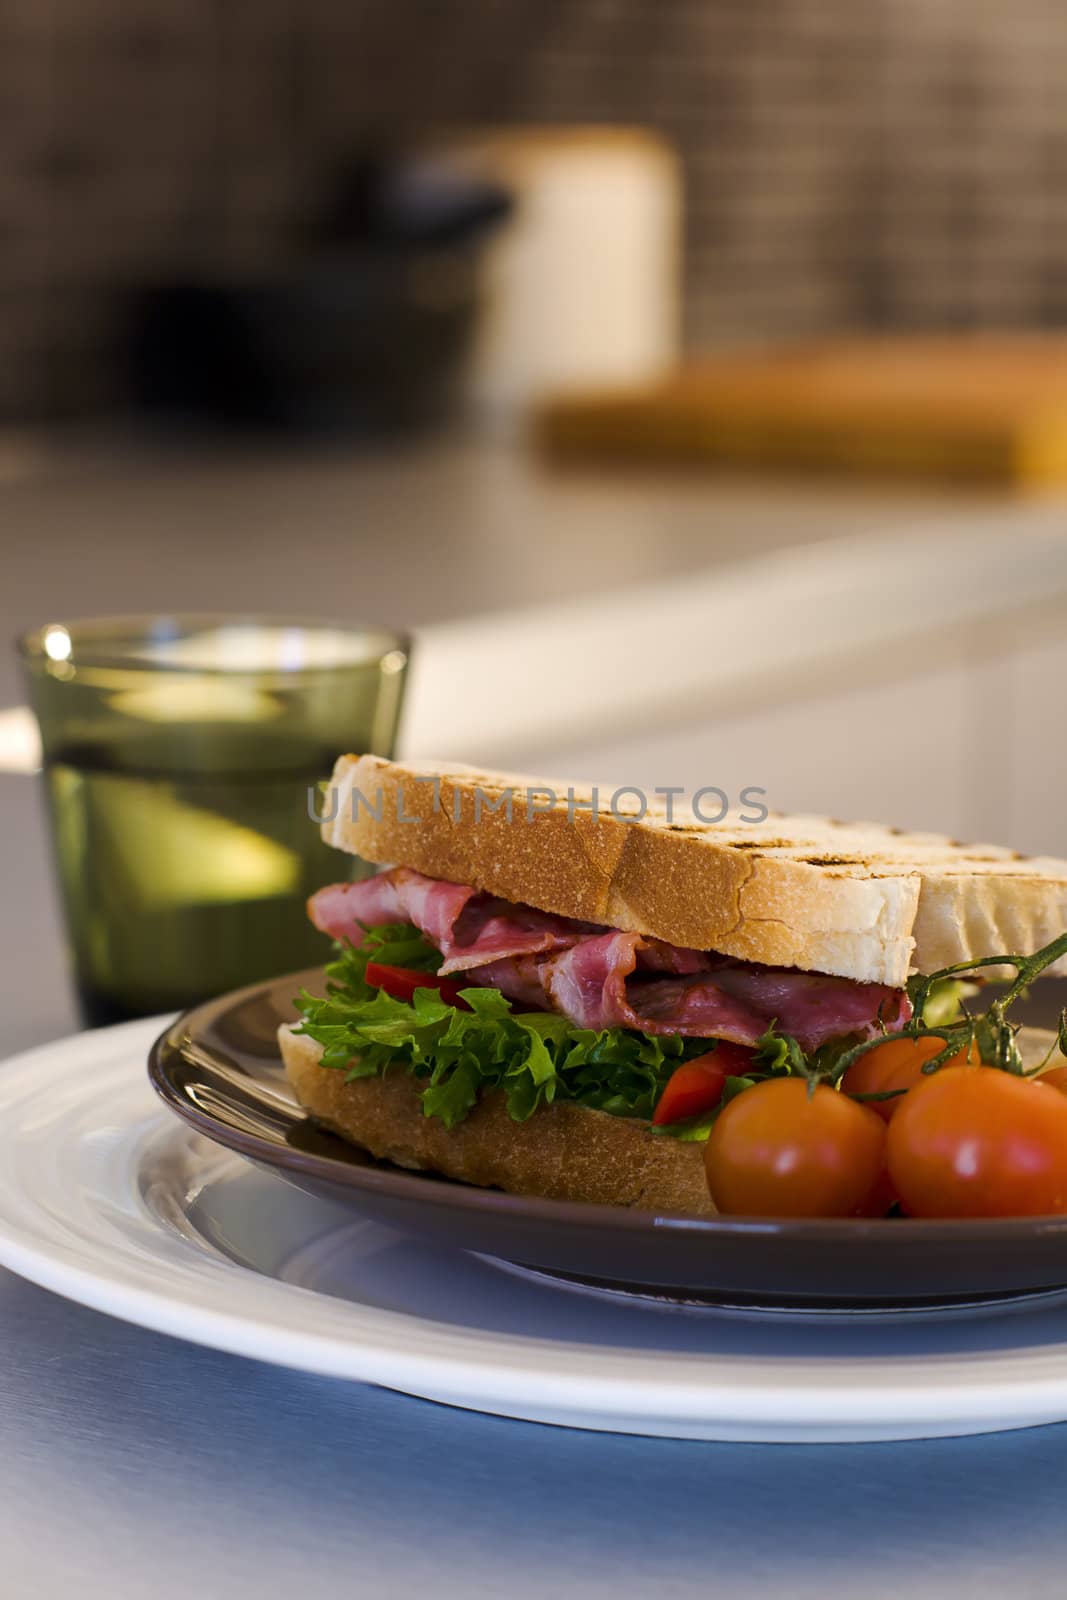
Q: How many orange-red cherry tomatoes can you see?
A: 4